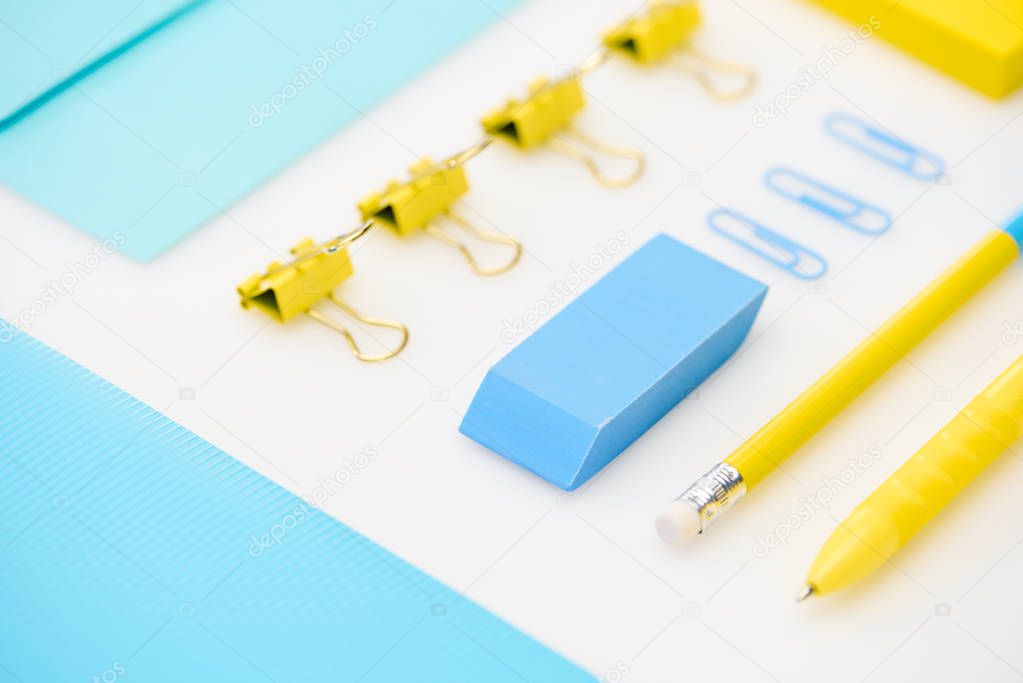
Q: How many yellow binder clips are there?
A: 4